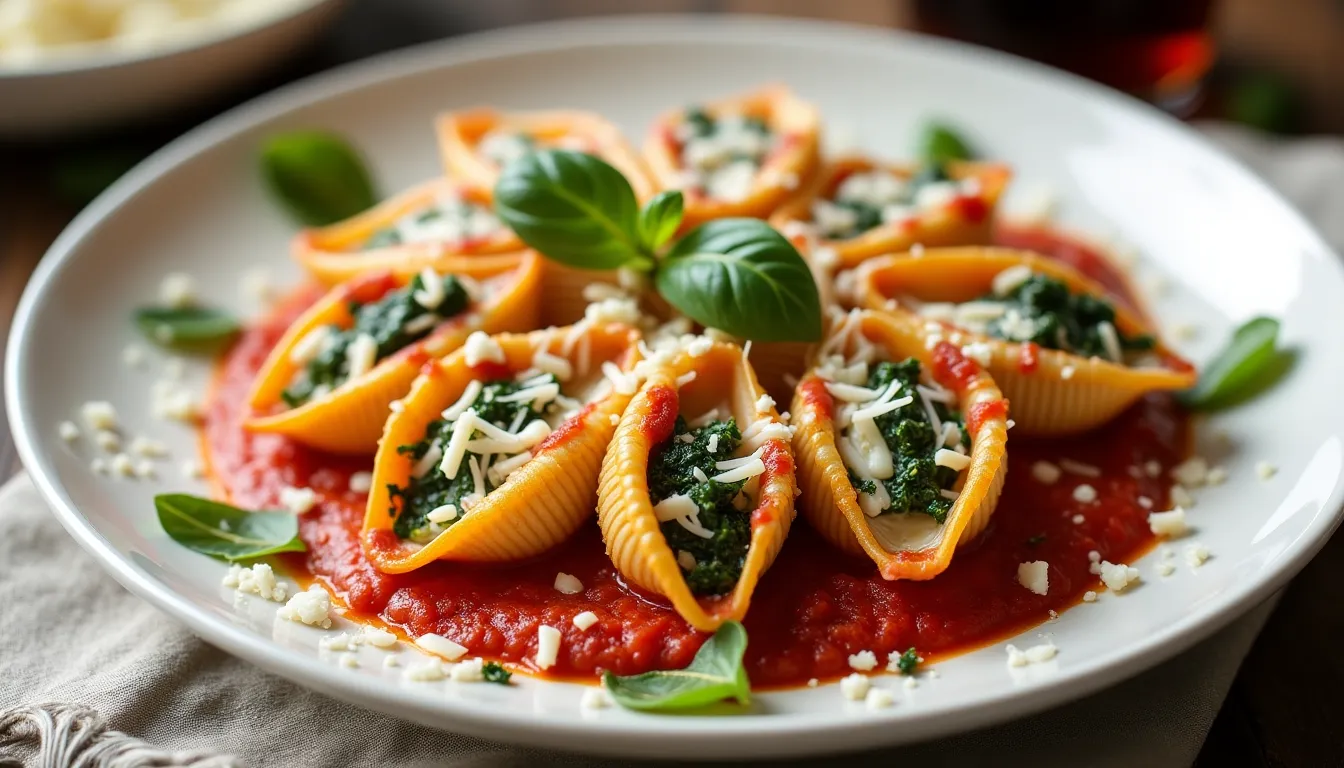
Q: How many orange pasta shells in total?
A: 9